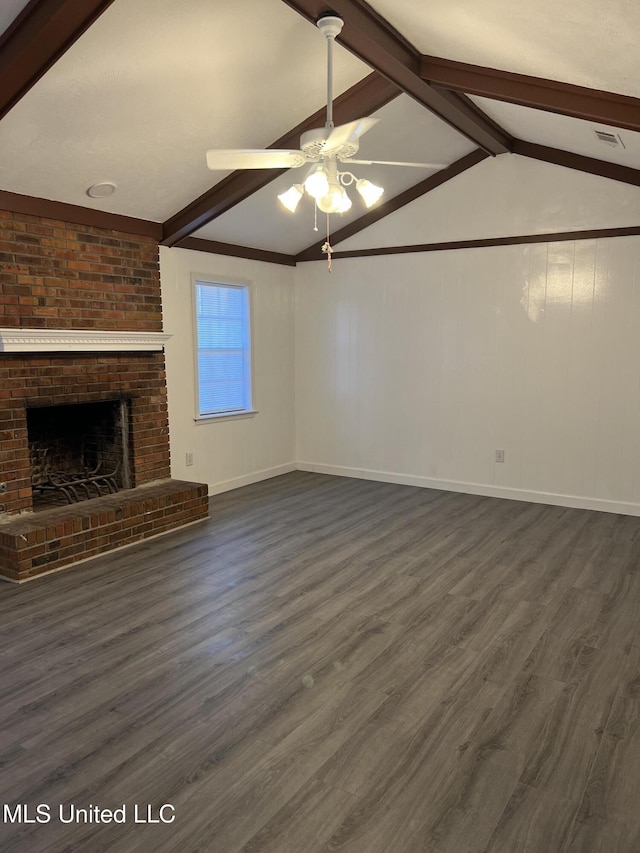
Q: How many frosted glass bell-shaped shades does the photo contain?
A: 4